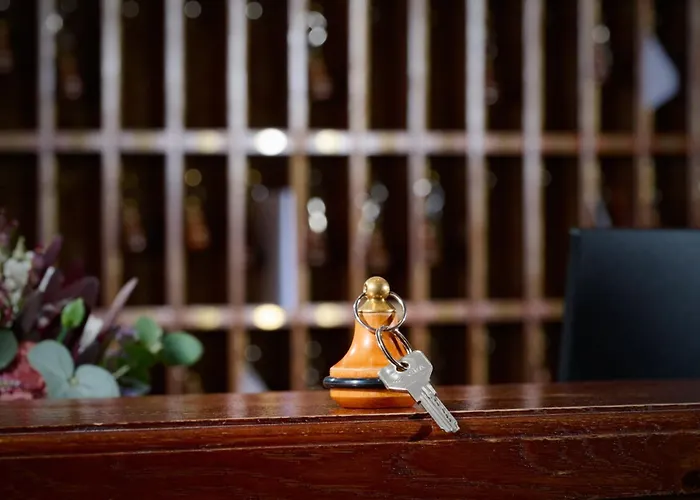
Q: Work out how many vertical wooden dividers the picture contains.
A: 12